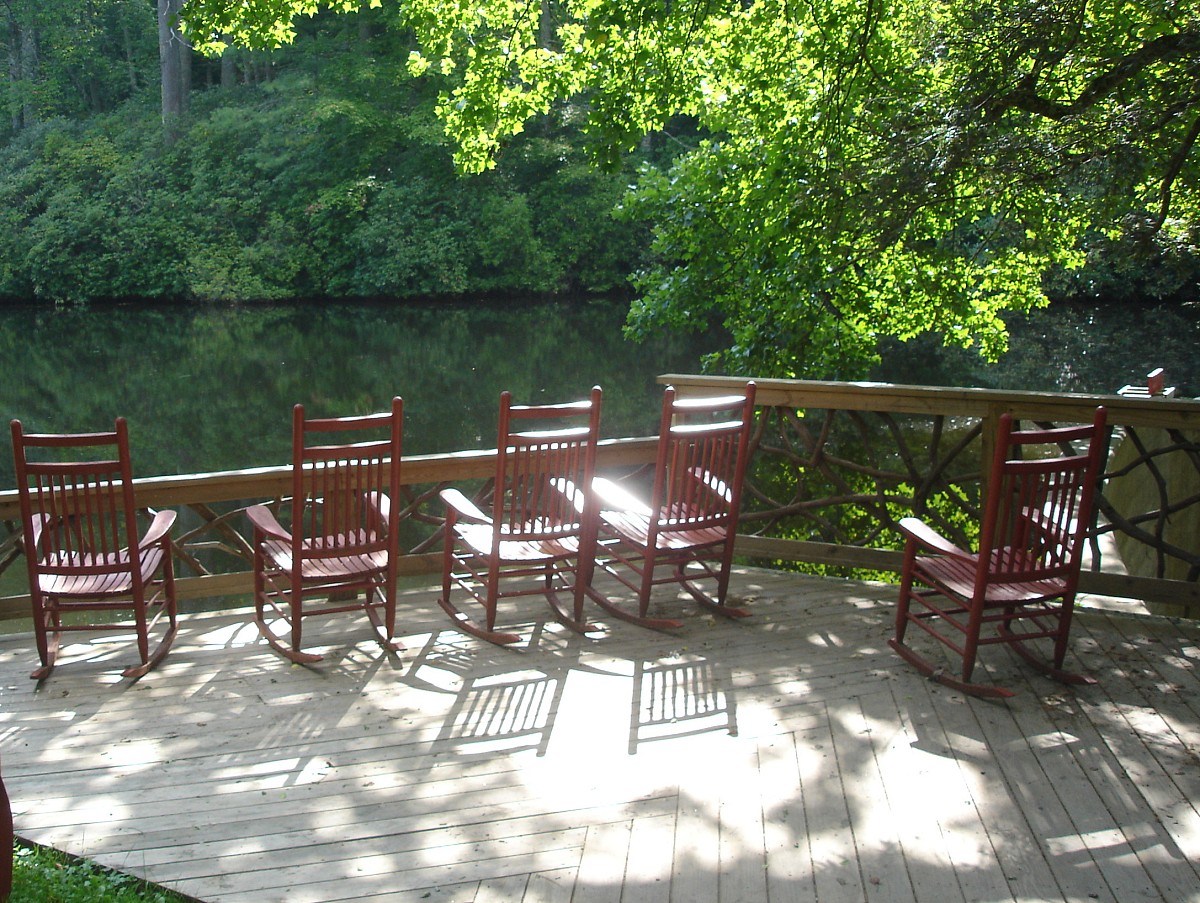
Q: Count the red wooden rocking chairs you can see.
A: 5